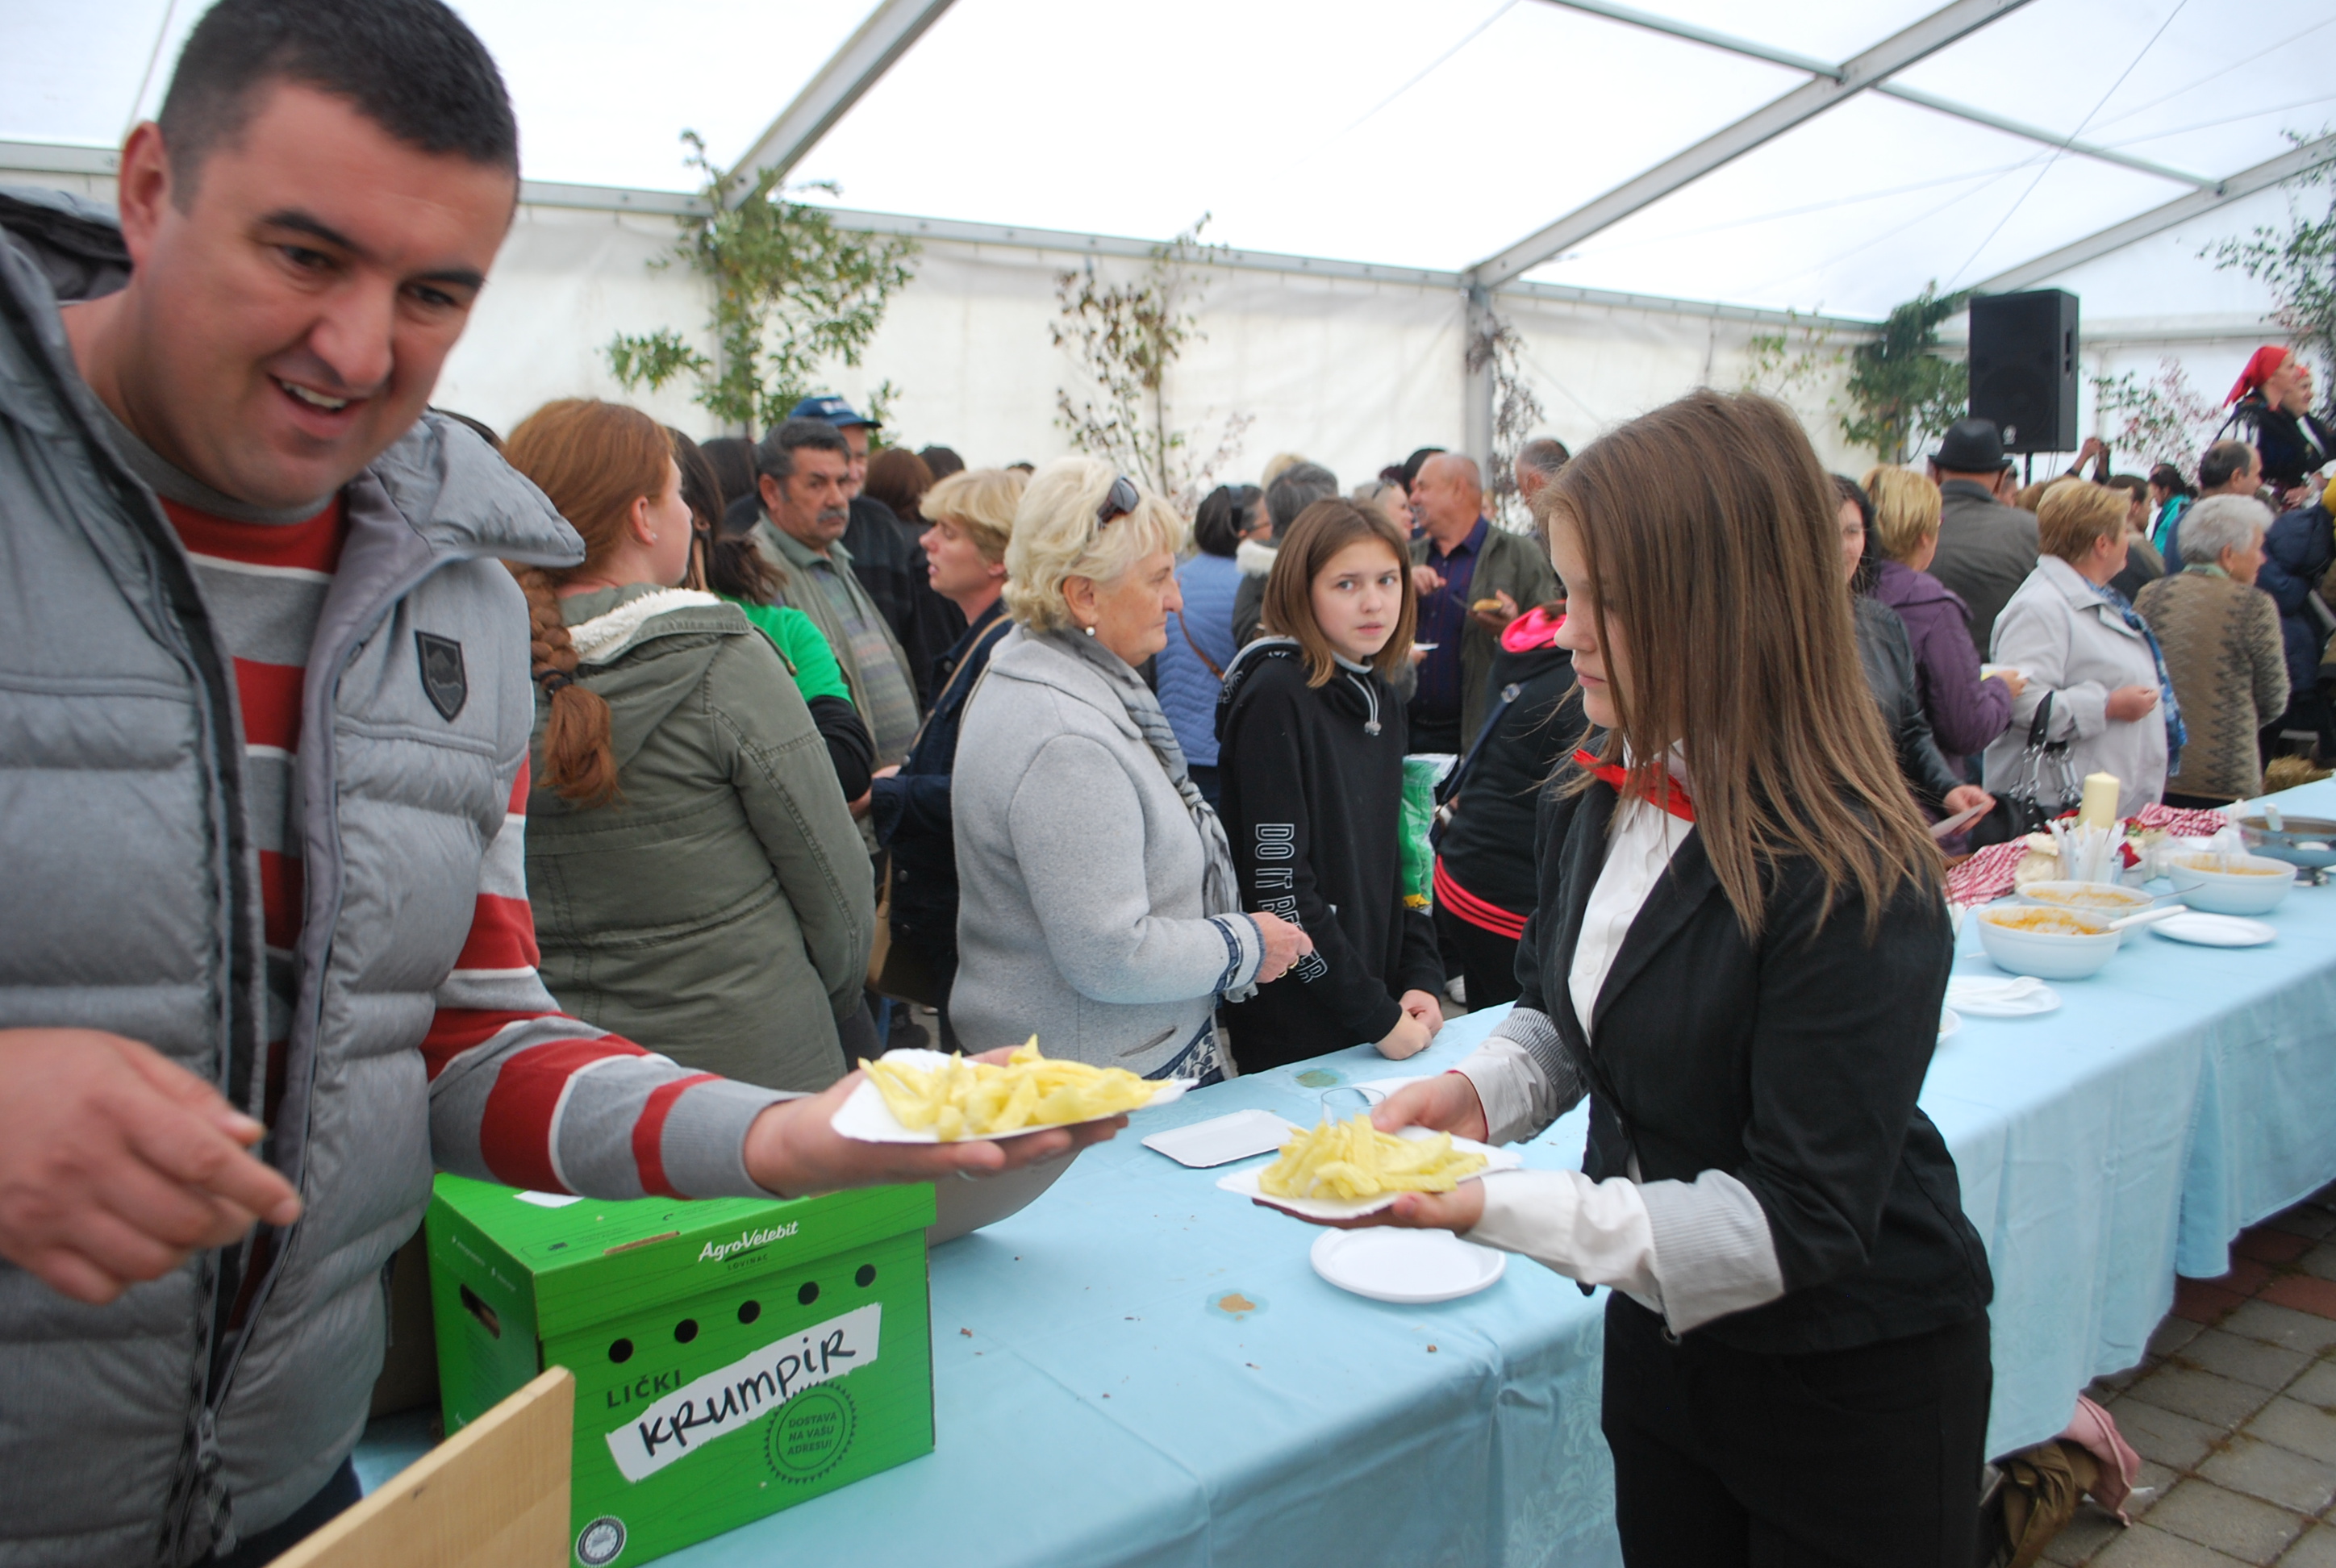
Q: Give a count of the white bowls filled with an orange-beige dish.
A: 3